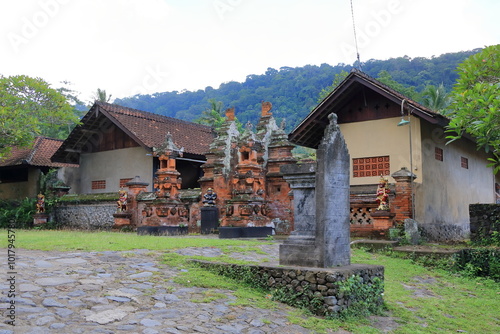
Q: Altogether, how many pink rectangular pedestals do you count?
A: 3